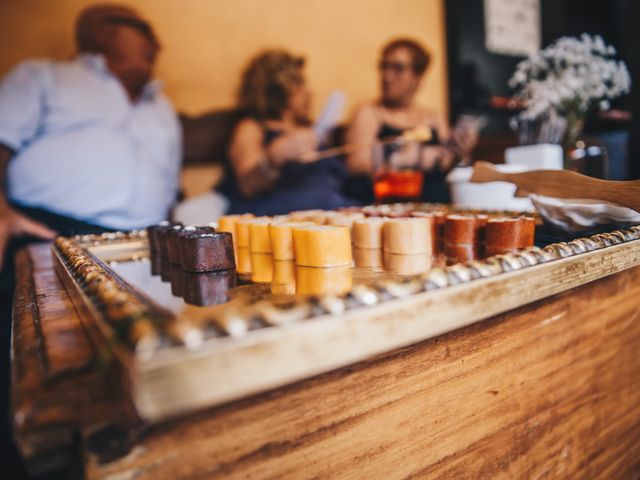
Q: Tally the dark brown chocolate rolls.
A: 4